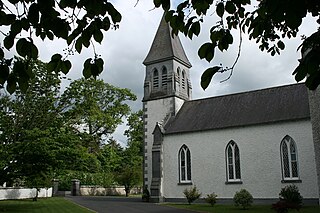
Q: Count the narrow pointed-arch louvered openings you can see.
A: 4